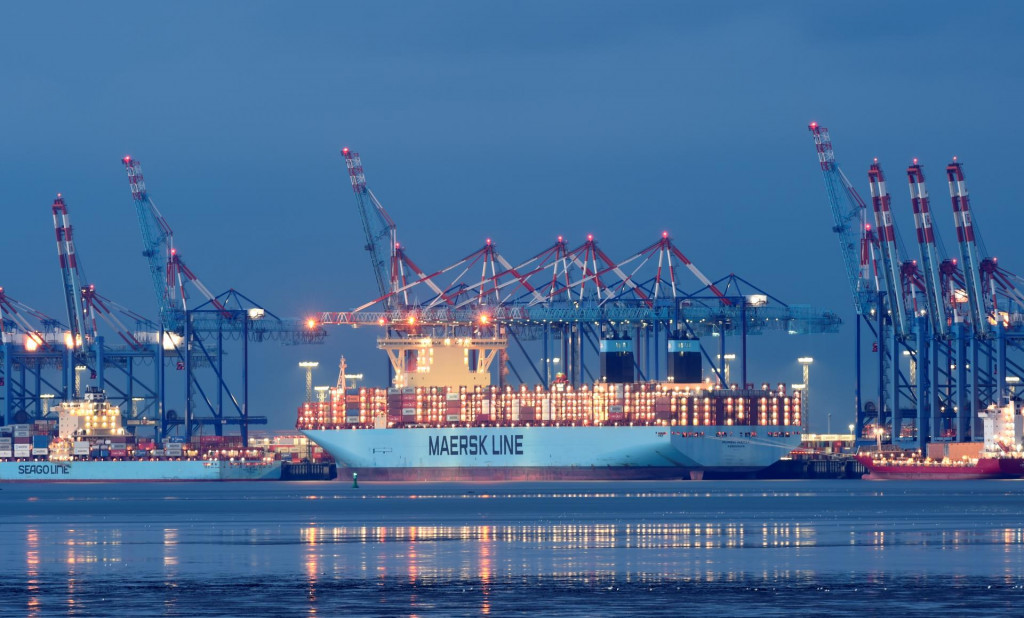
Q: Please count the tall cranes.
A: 7